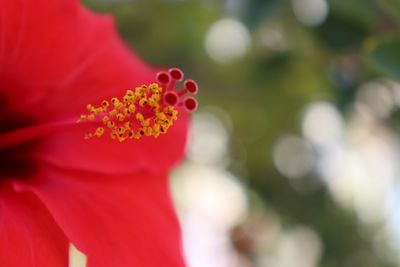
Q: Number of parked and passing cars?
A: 0